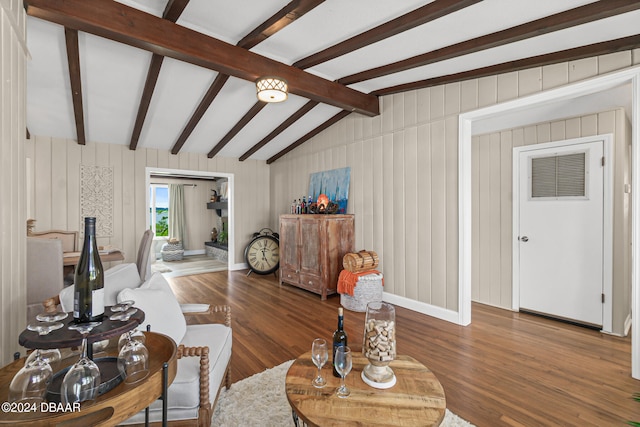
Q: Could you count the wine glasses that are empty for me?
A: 7